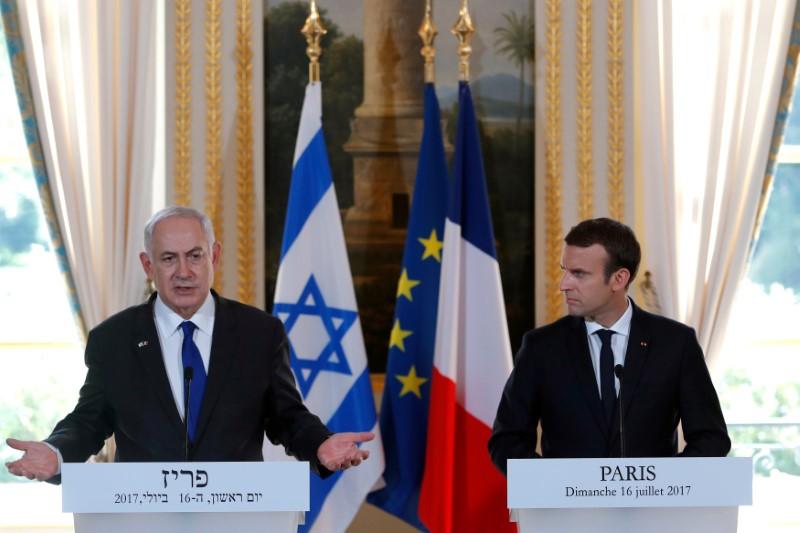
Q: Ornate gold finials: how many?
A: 3